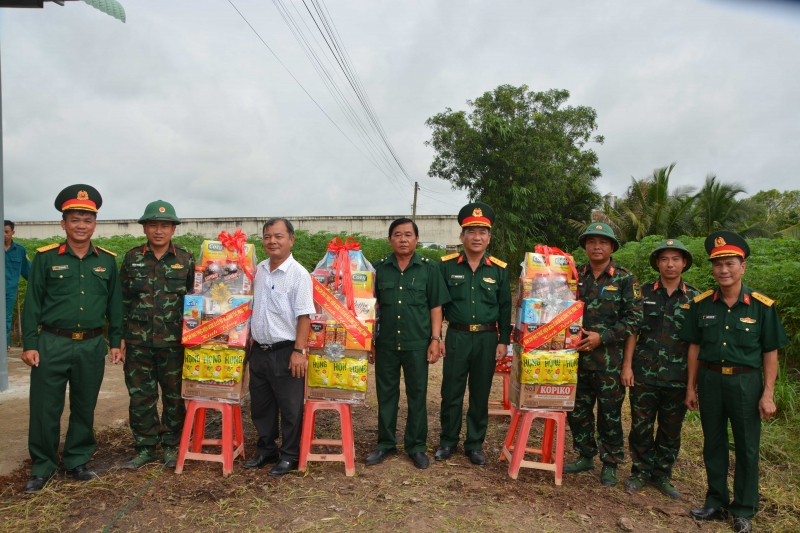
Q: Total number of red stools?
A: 4